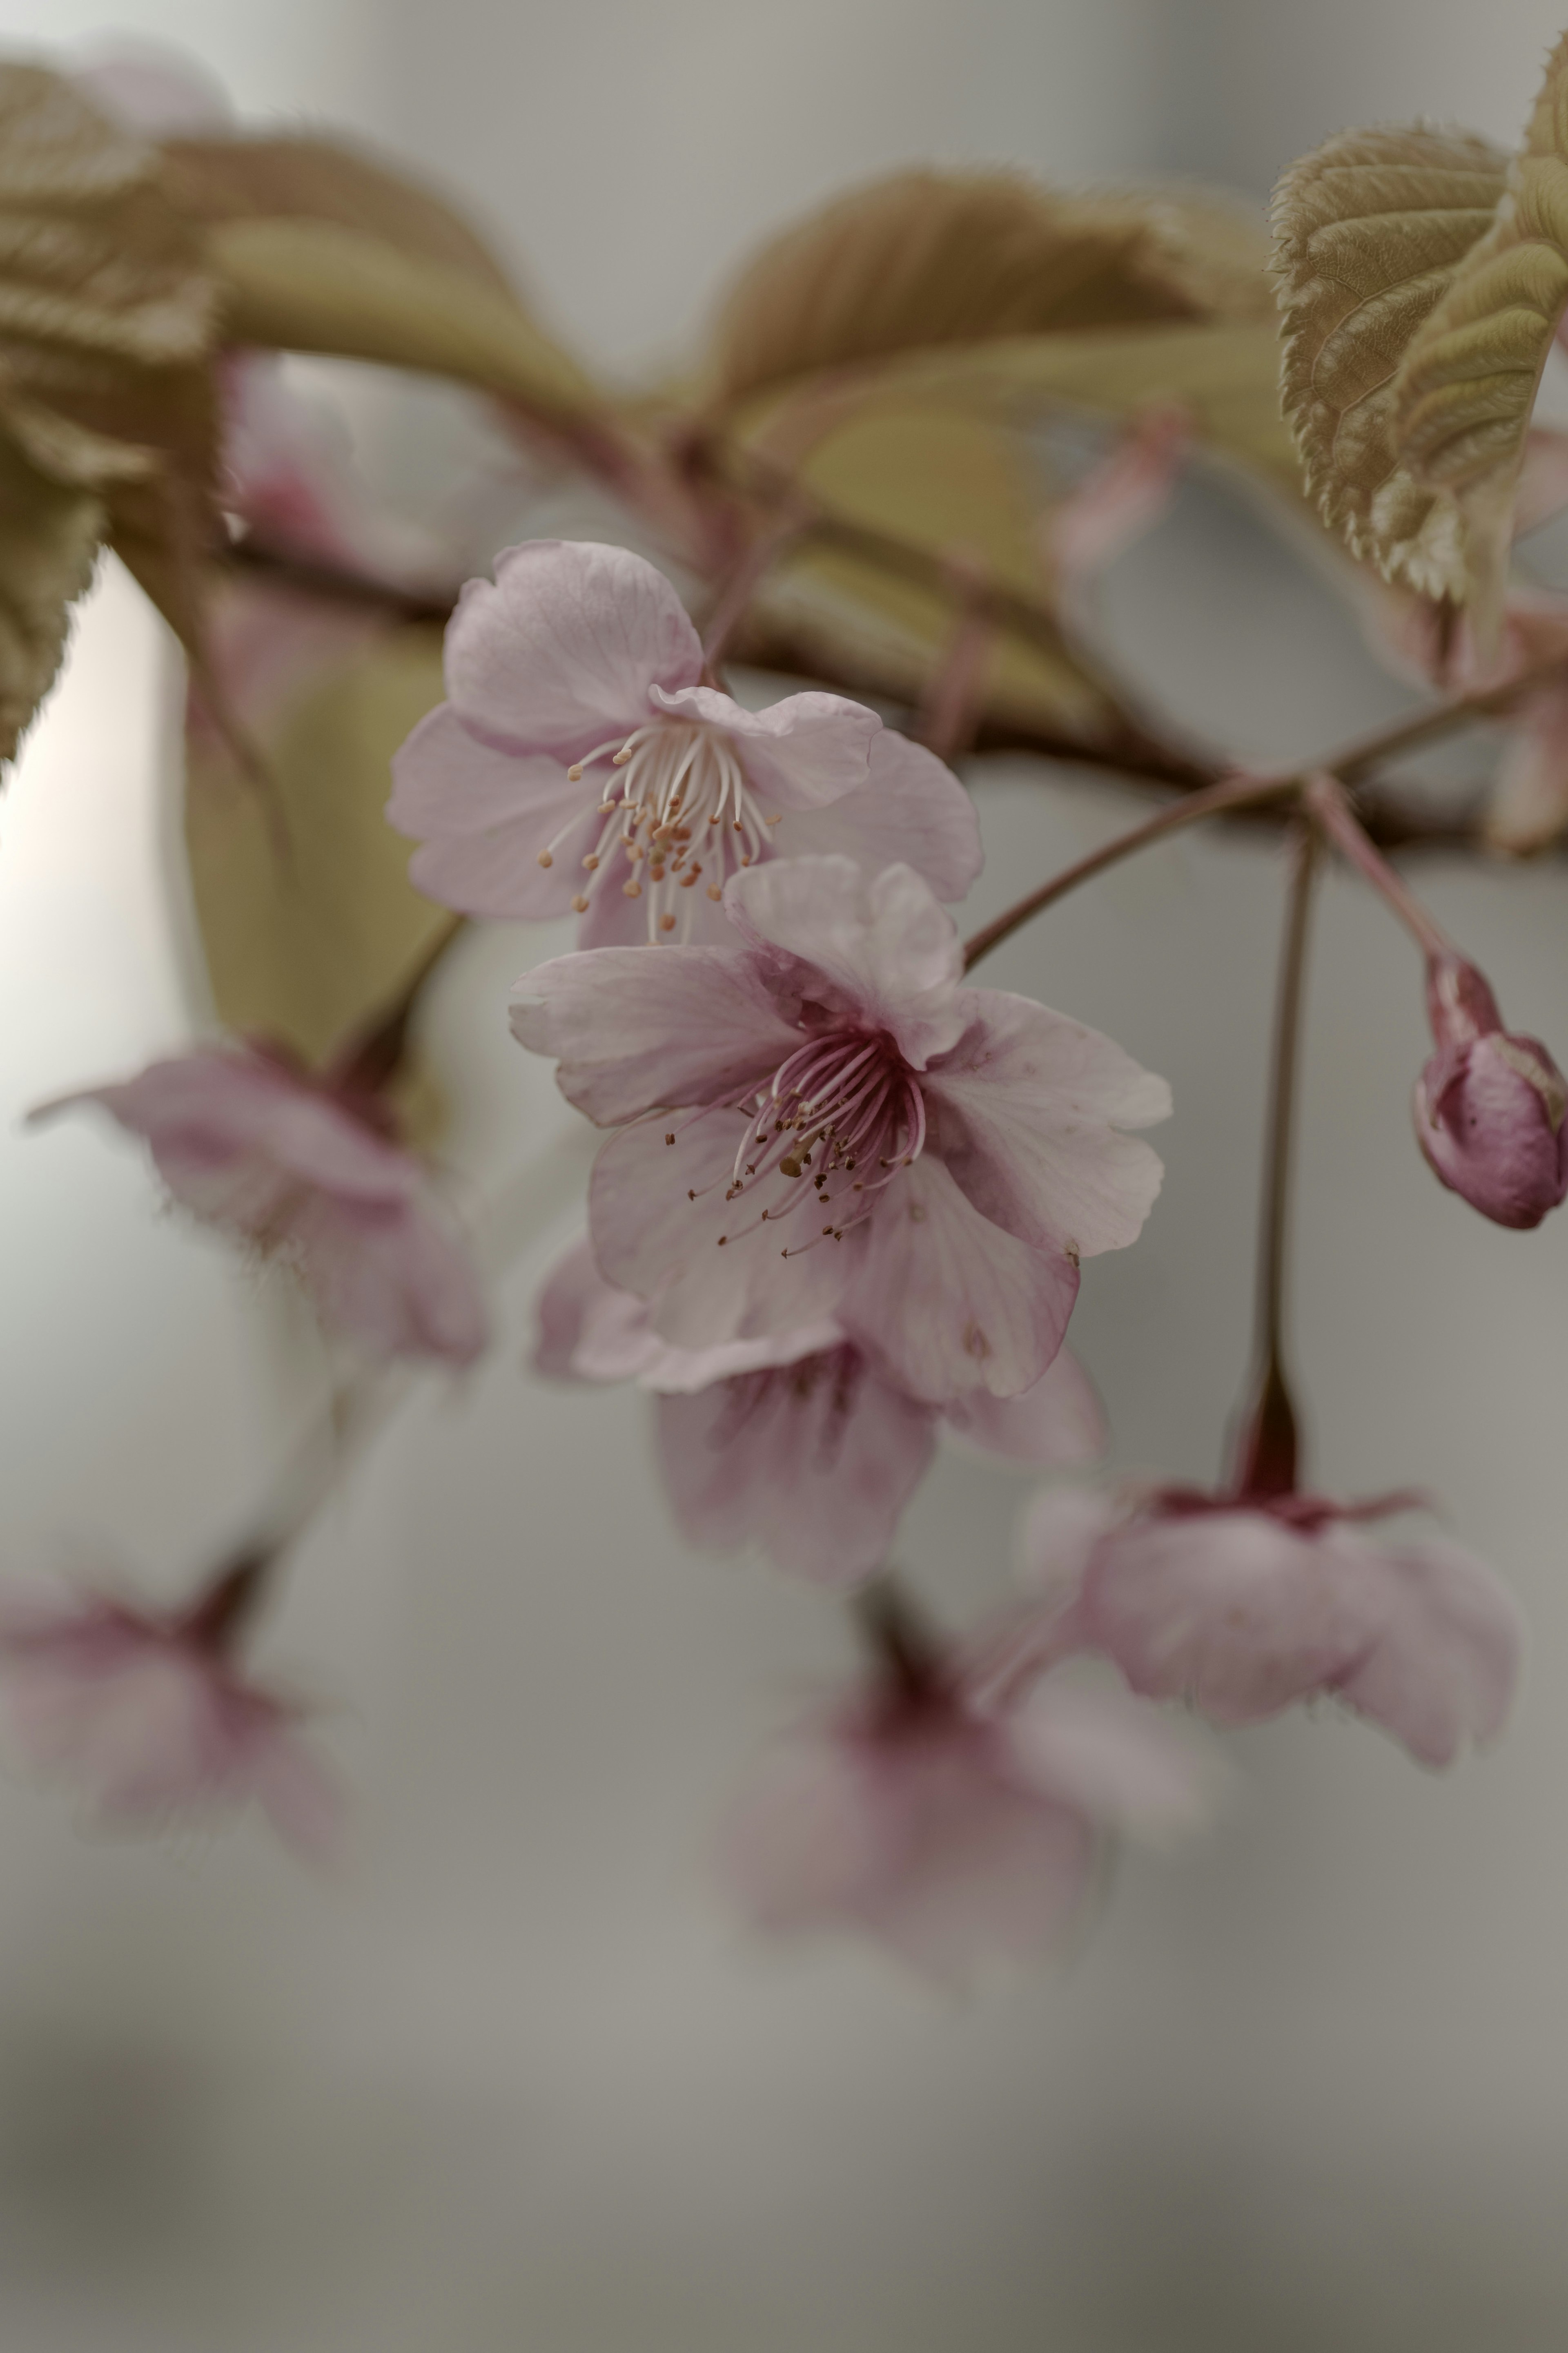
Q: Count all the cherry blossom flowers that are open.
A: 7